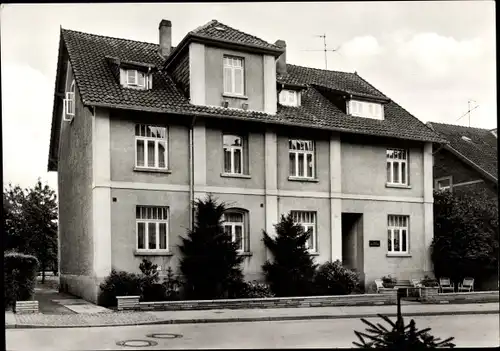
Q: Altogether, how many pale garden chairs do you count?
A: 4